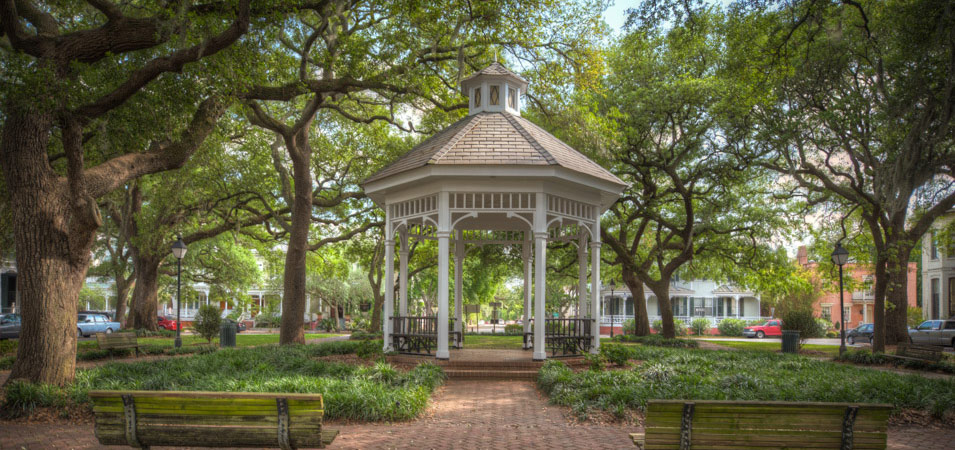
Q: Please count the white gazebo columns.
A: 8